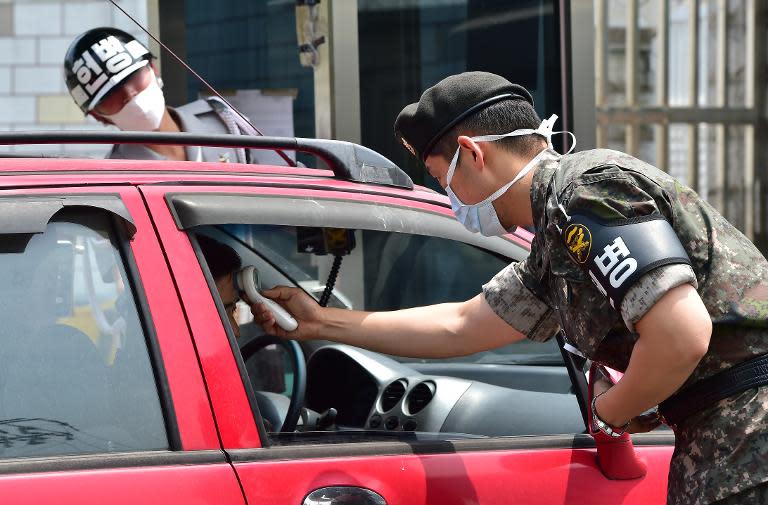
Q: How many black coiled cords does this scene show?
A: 1